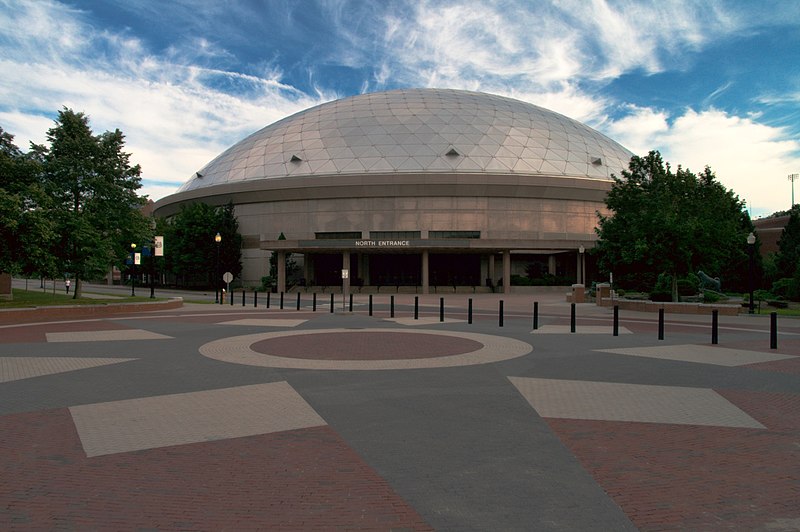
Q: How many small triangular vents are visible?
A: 4